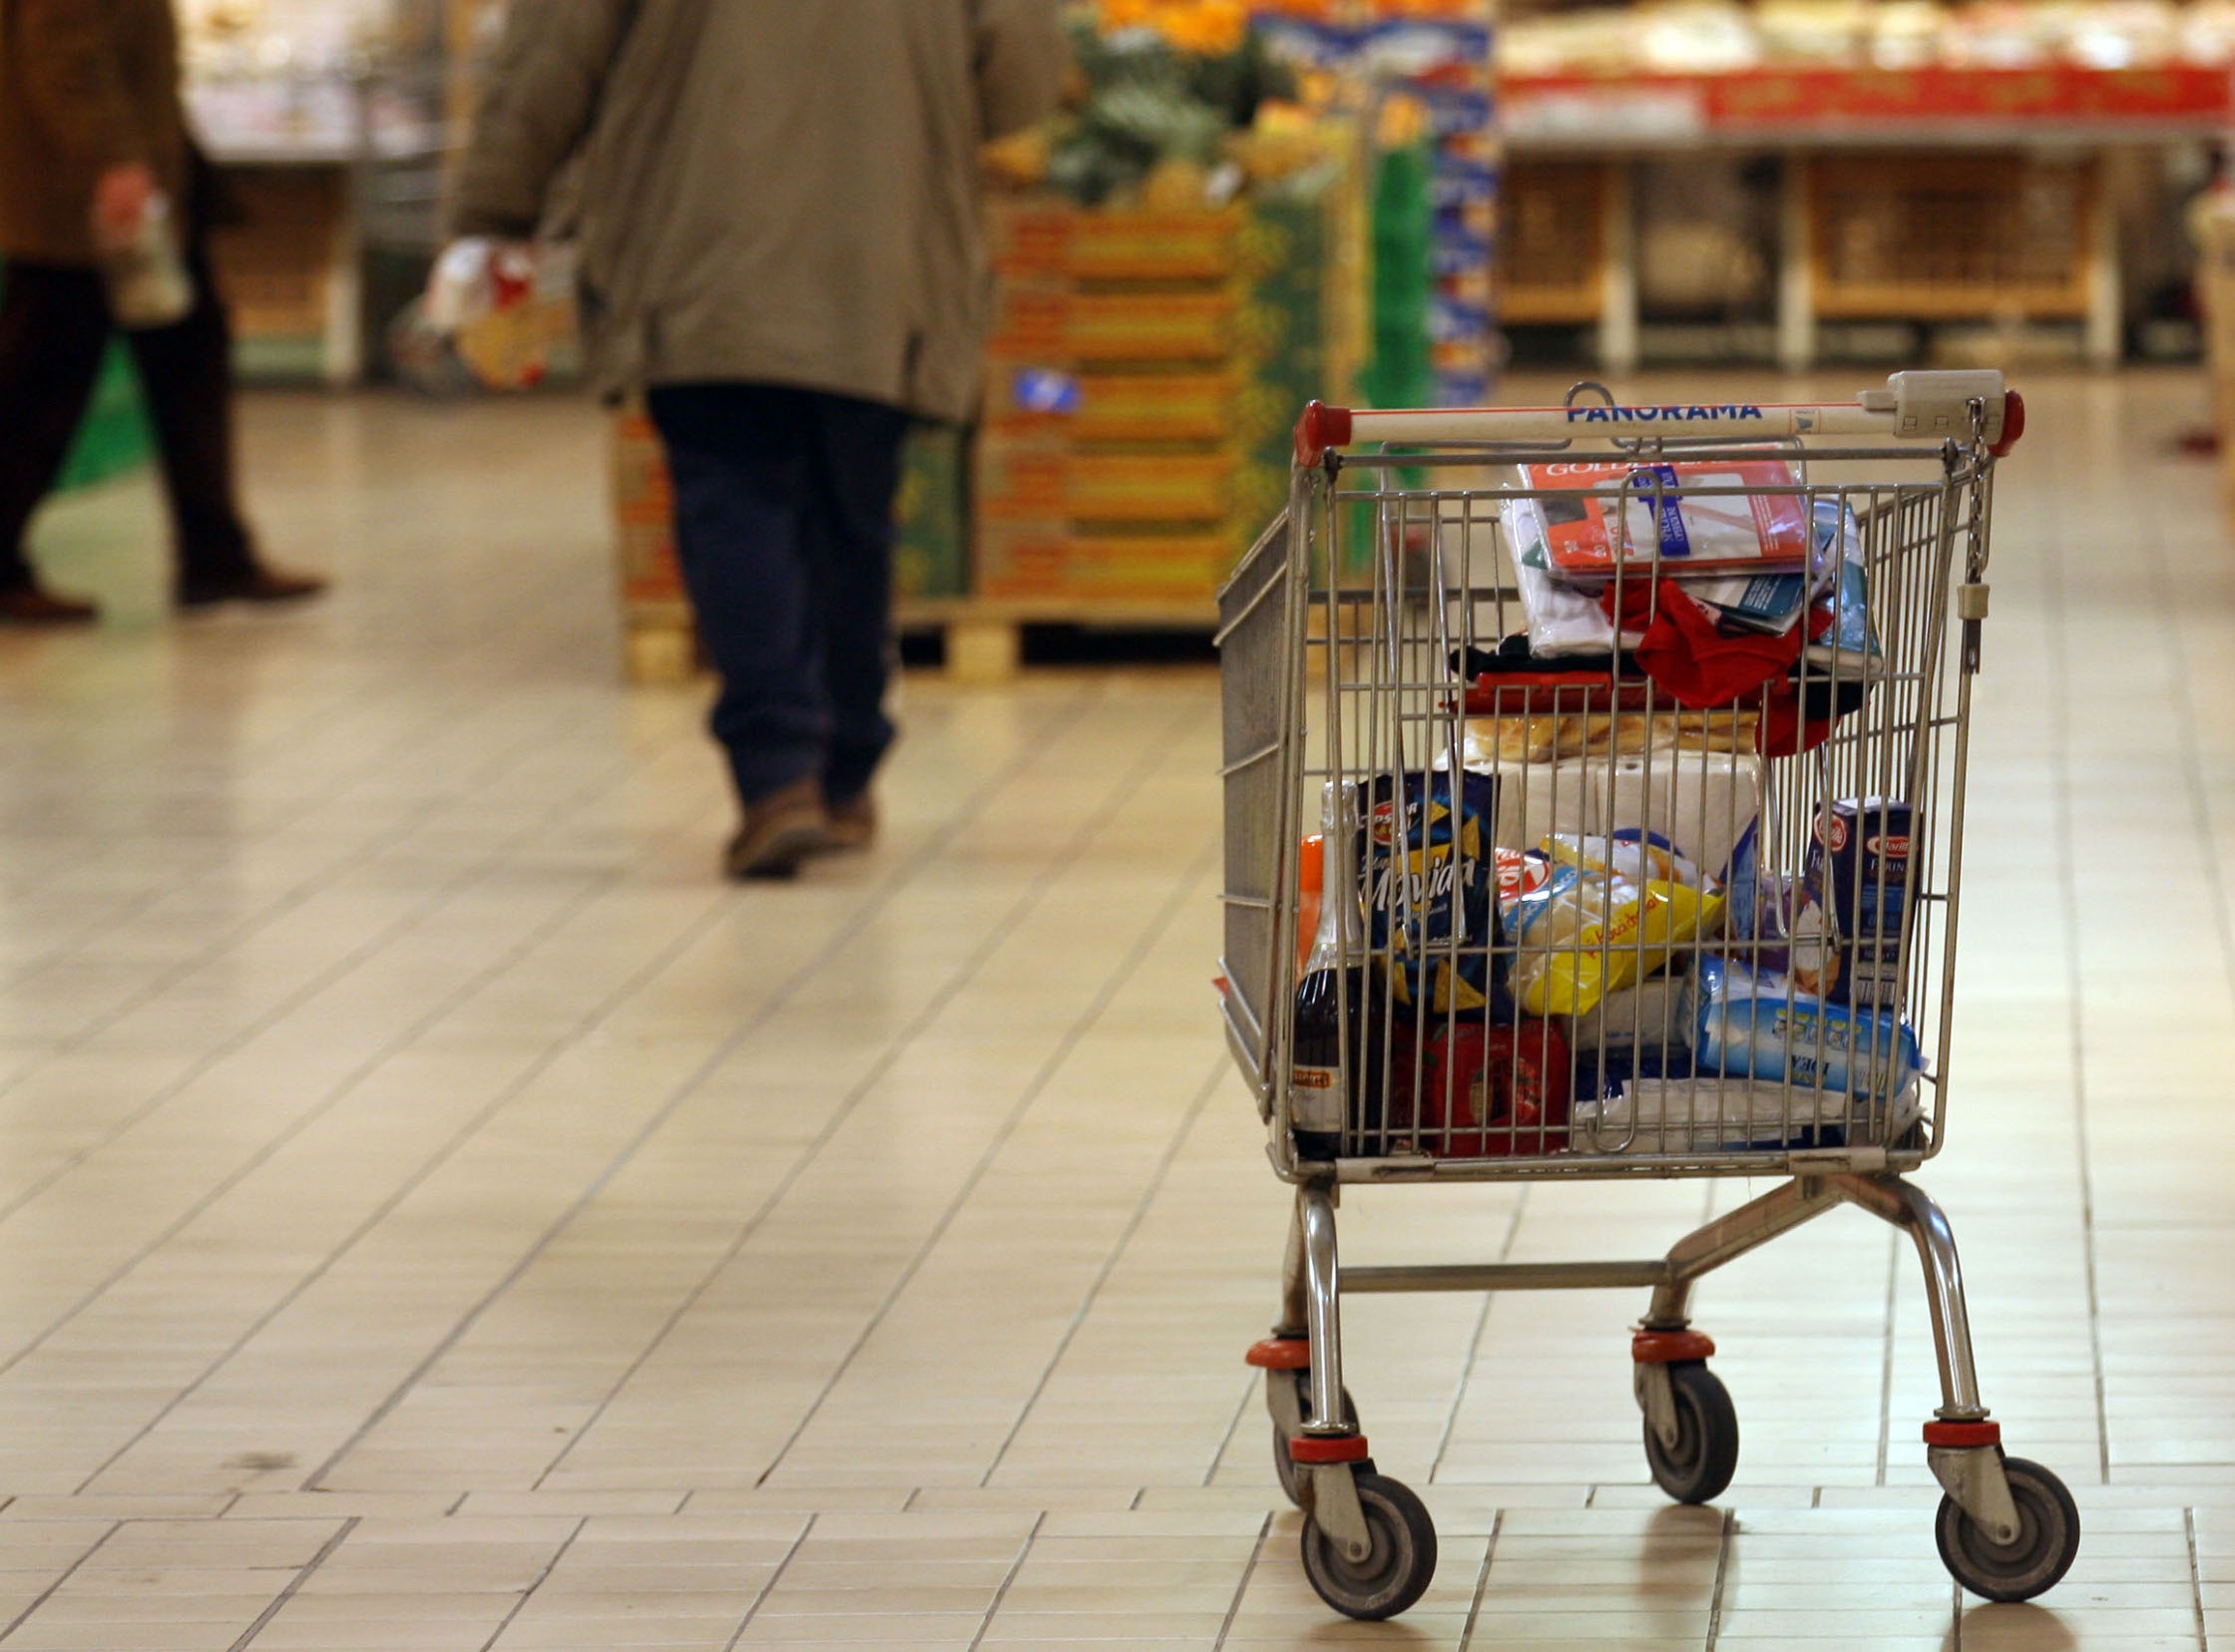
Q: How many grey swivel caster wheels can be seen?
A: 4